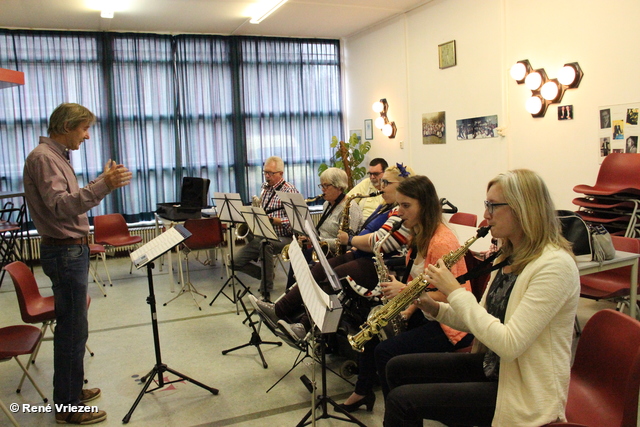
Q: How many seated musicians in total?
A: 6